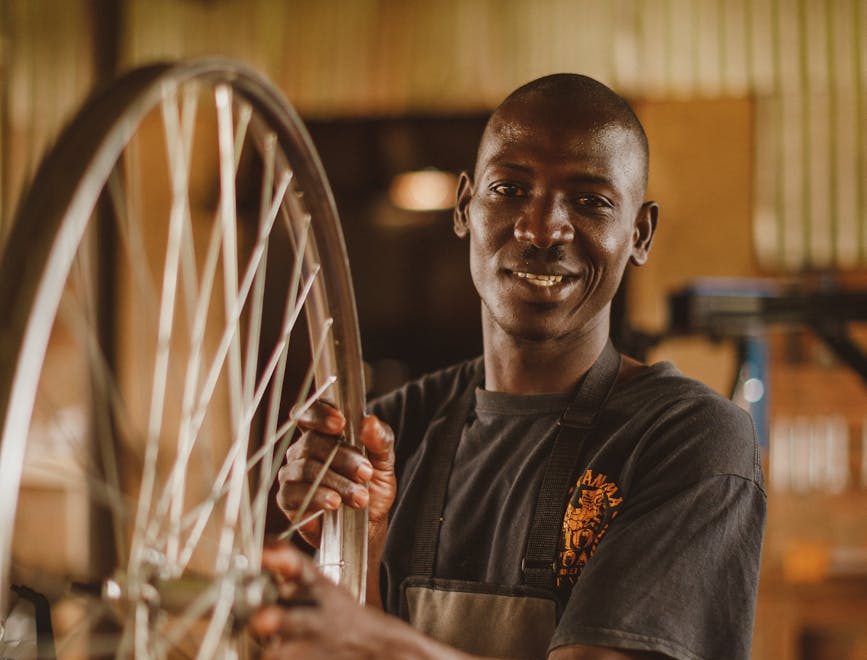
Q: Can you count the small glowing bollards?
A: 0